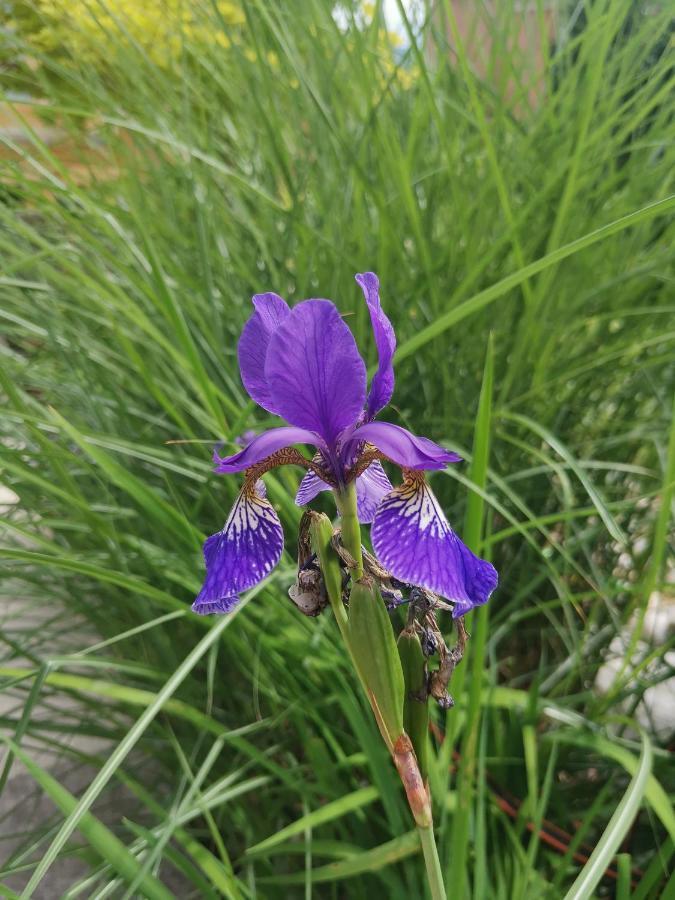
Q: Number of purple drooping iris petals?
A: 3